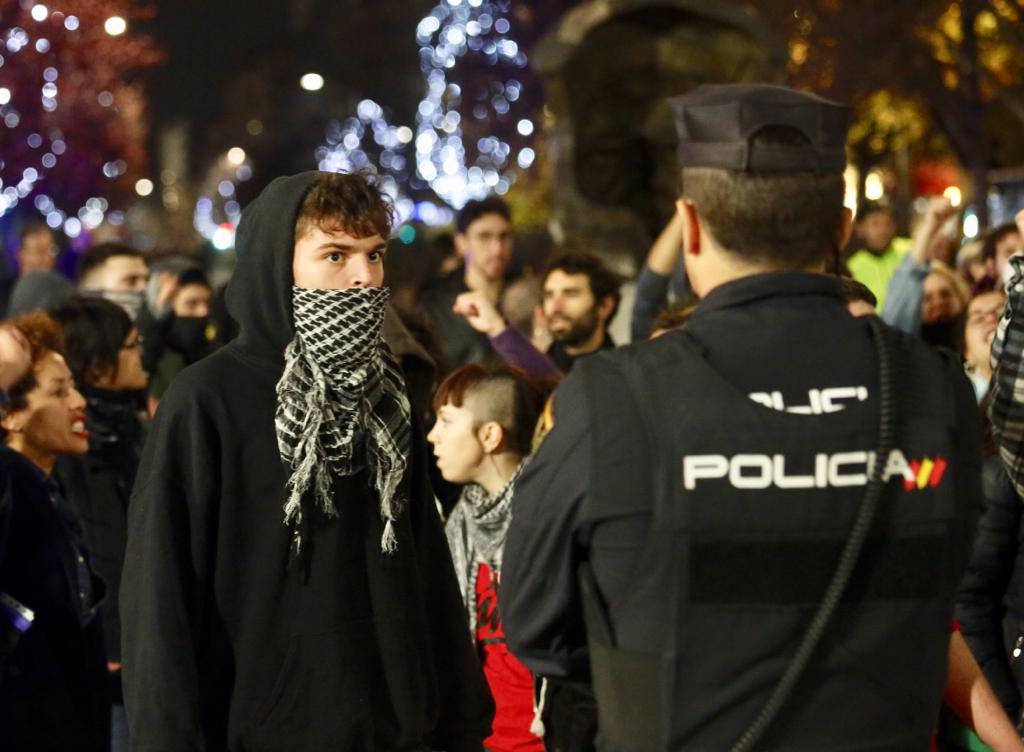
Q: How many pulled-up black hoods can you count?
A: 1